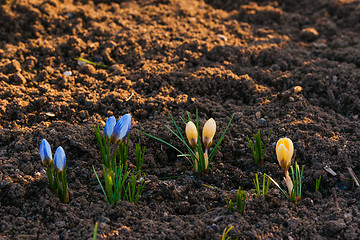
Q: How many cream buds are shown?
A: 3